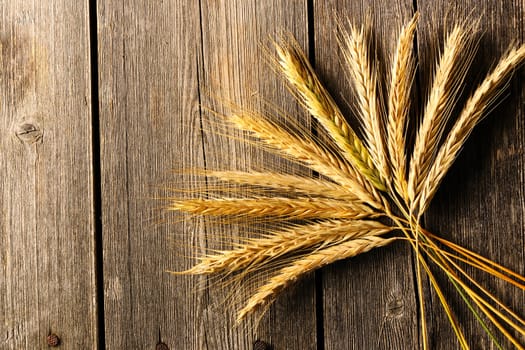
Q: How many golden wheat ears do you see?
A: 10